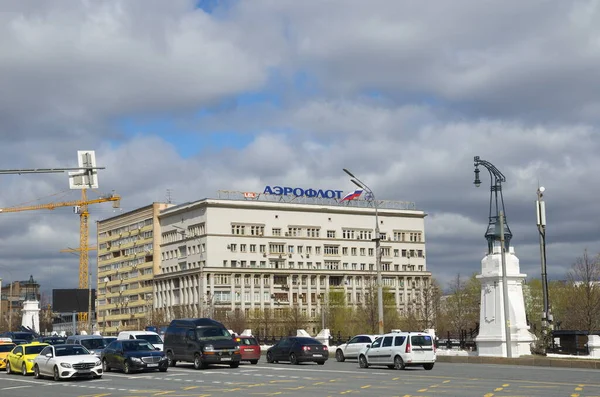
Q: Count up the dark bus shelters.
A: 1